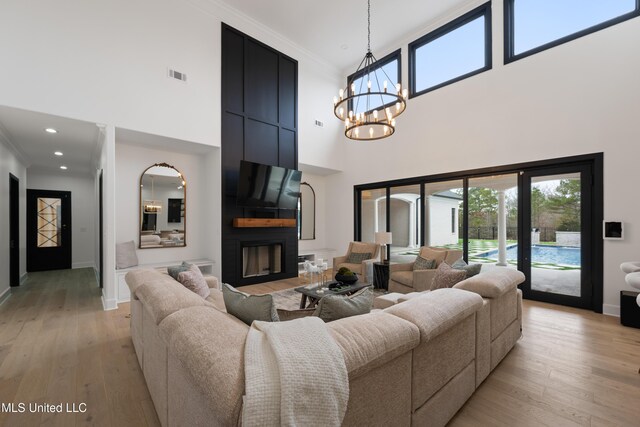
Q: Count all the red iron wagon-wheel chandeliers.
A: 0